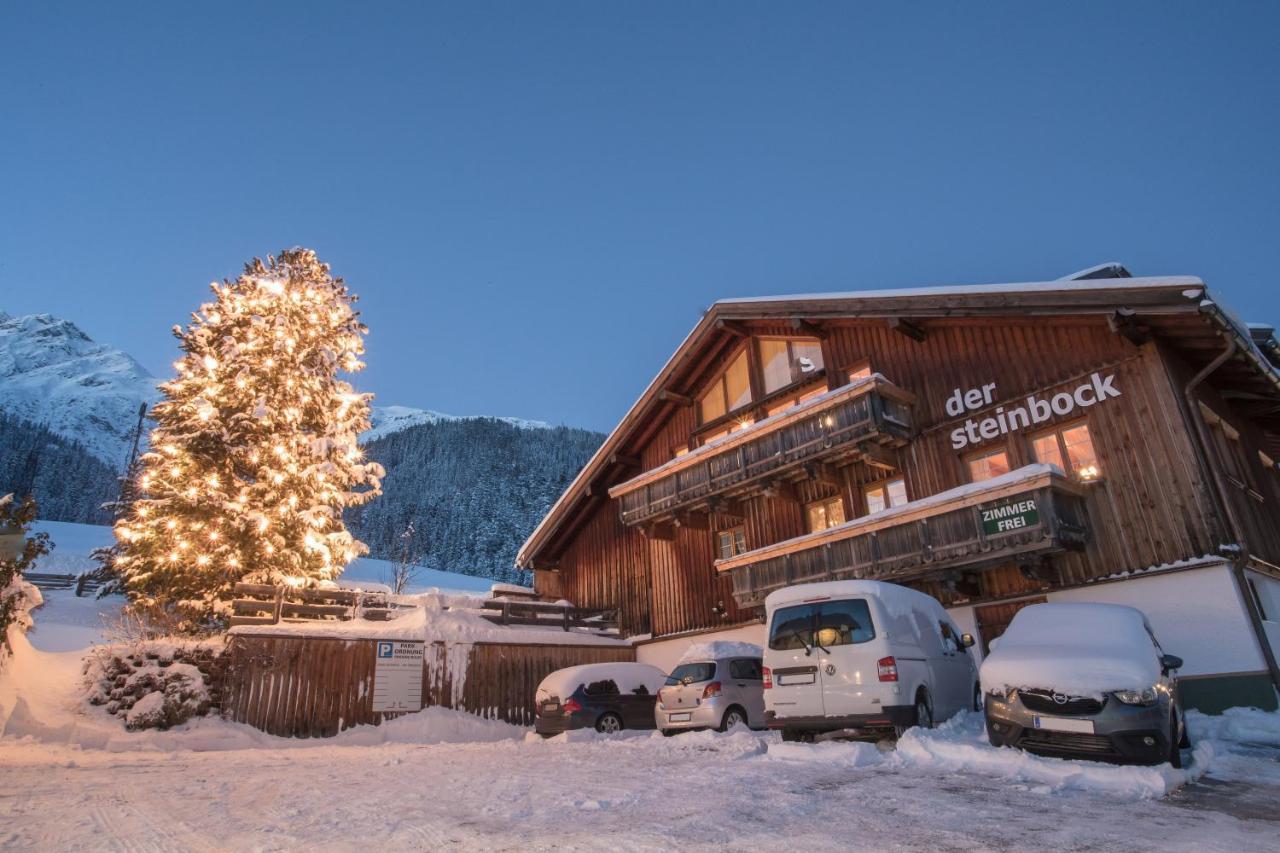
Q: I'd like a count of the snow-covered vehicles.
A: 4